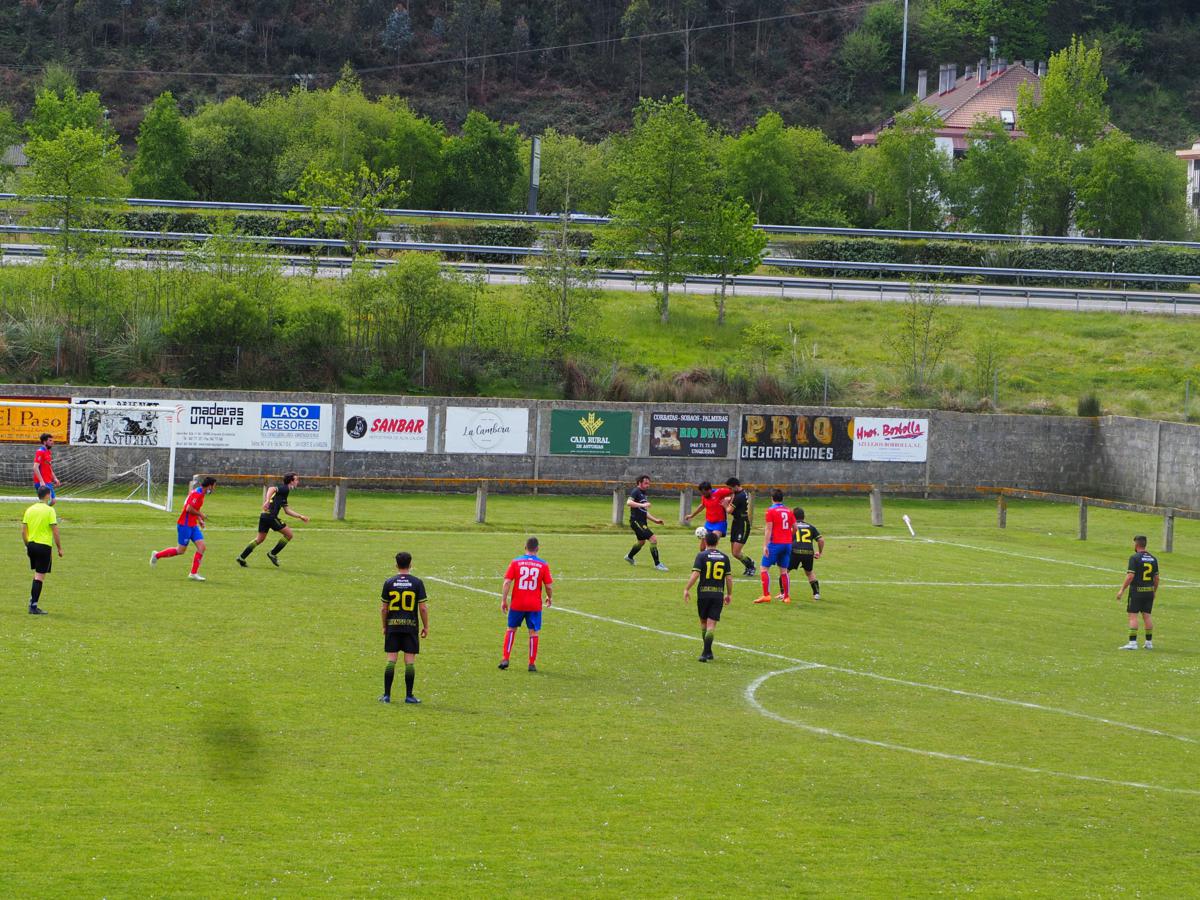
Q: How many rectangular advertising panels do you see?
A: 10